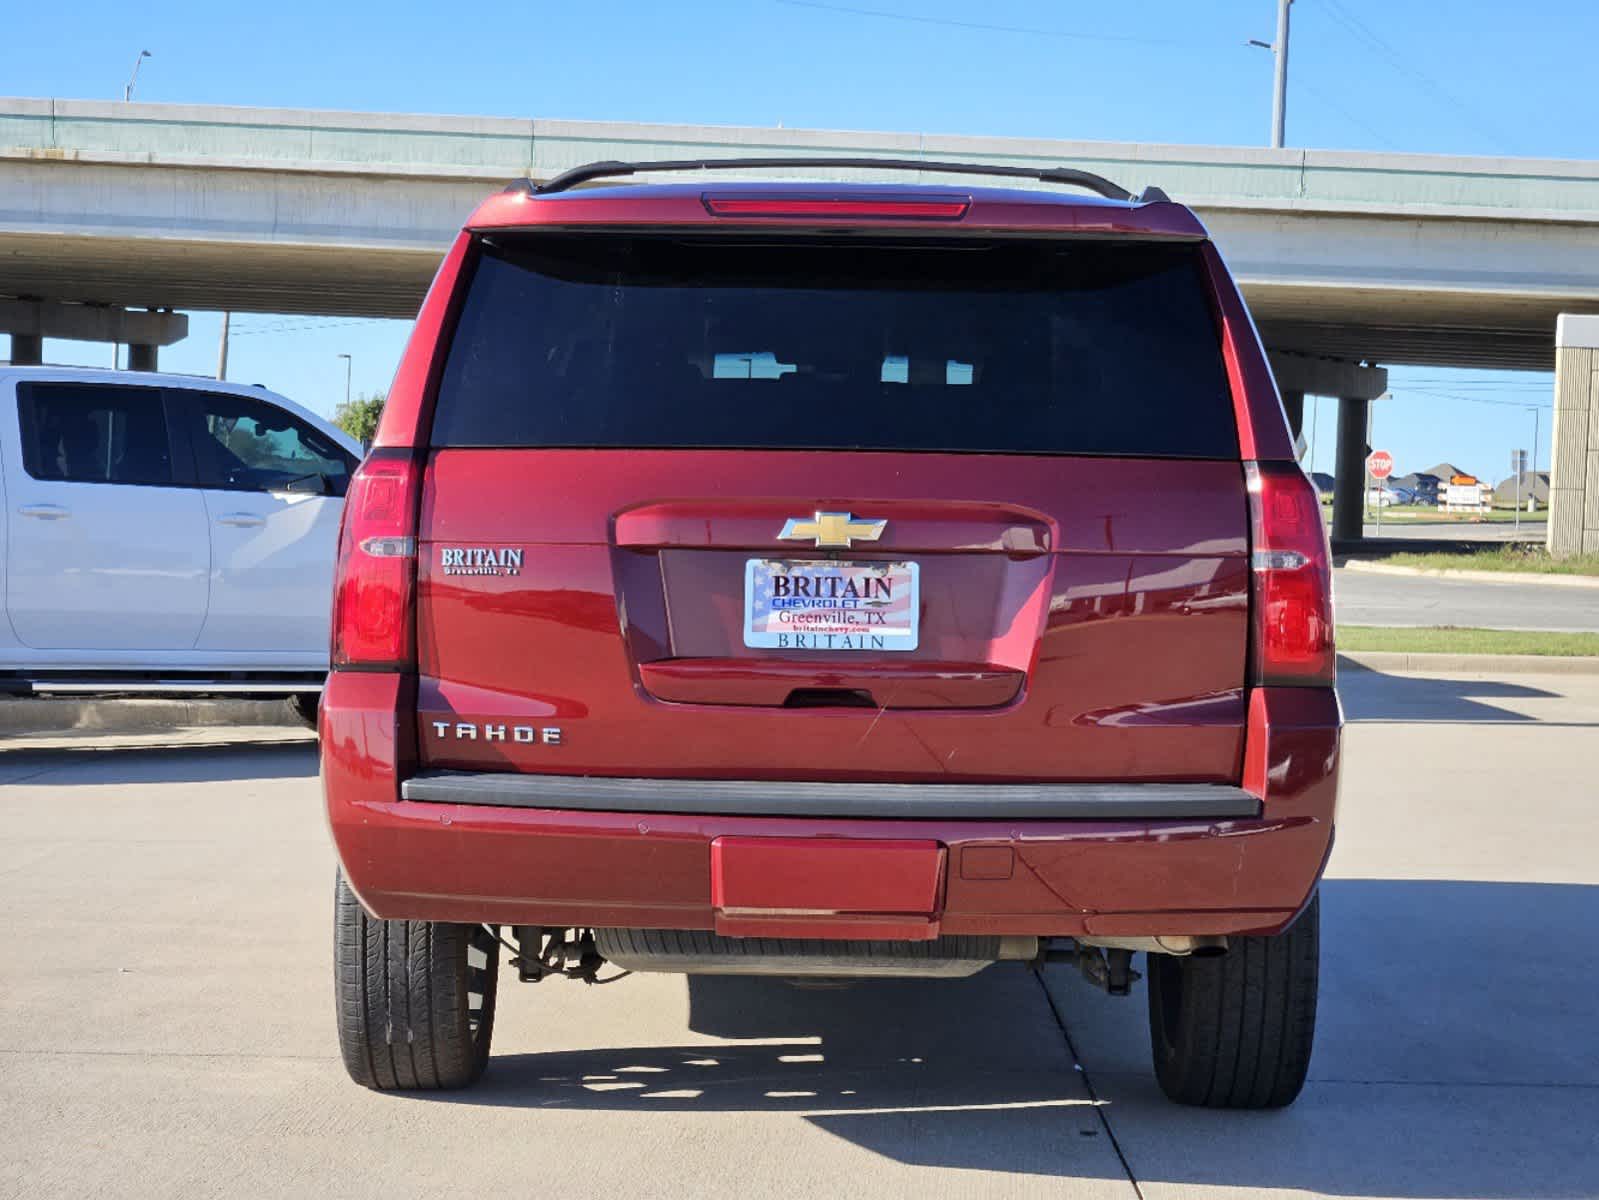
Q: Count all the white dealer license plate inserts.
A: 1